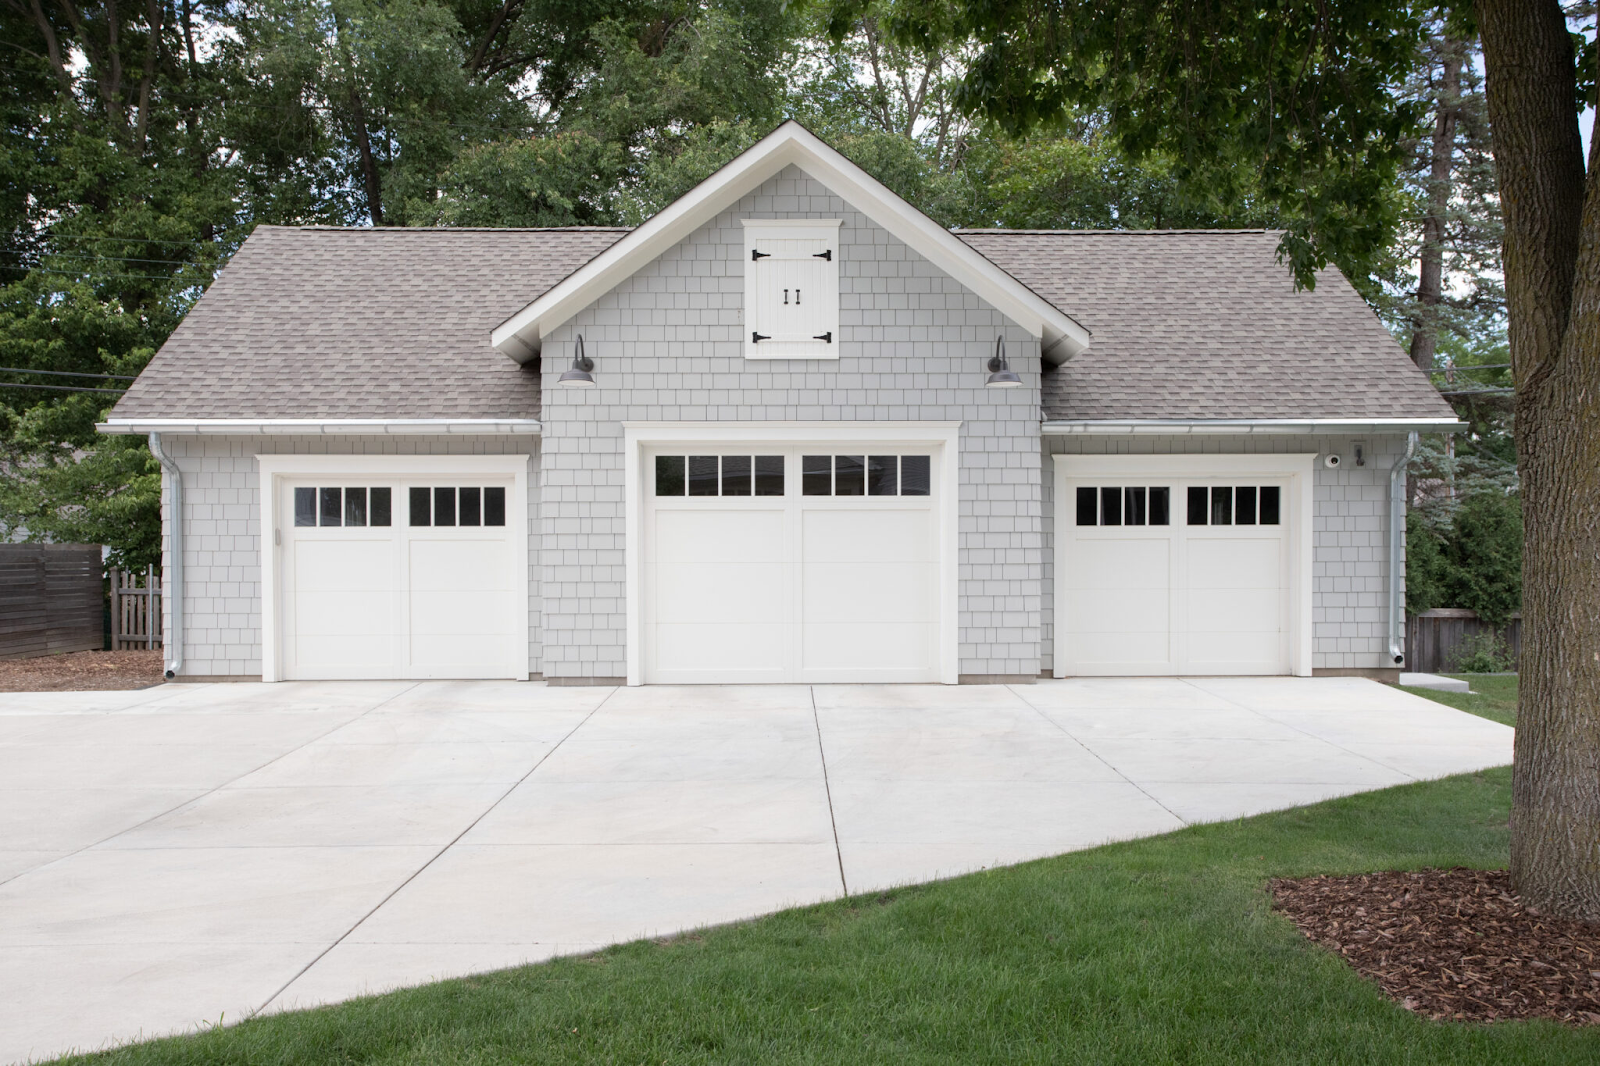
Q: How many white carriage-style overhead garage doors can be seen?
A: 3